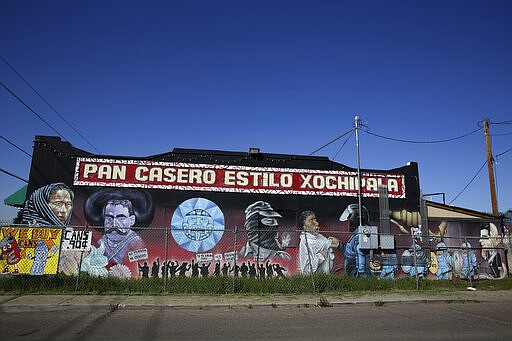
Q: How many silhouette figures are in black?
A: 15